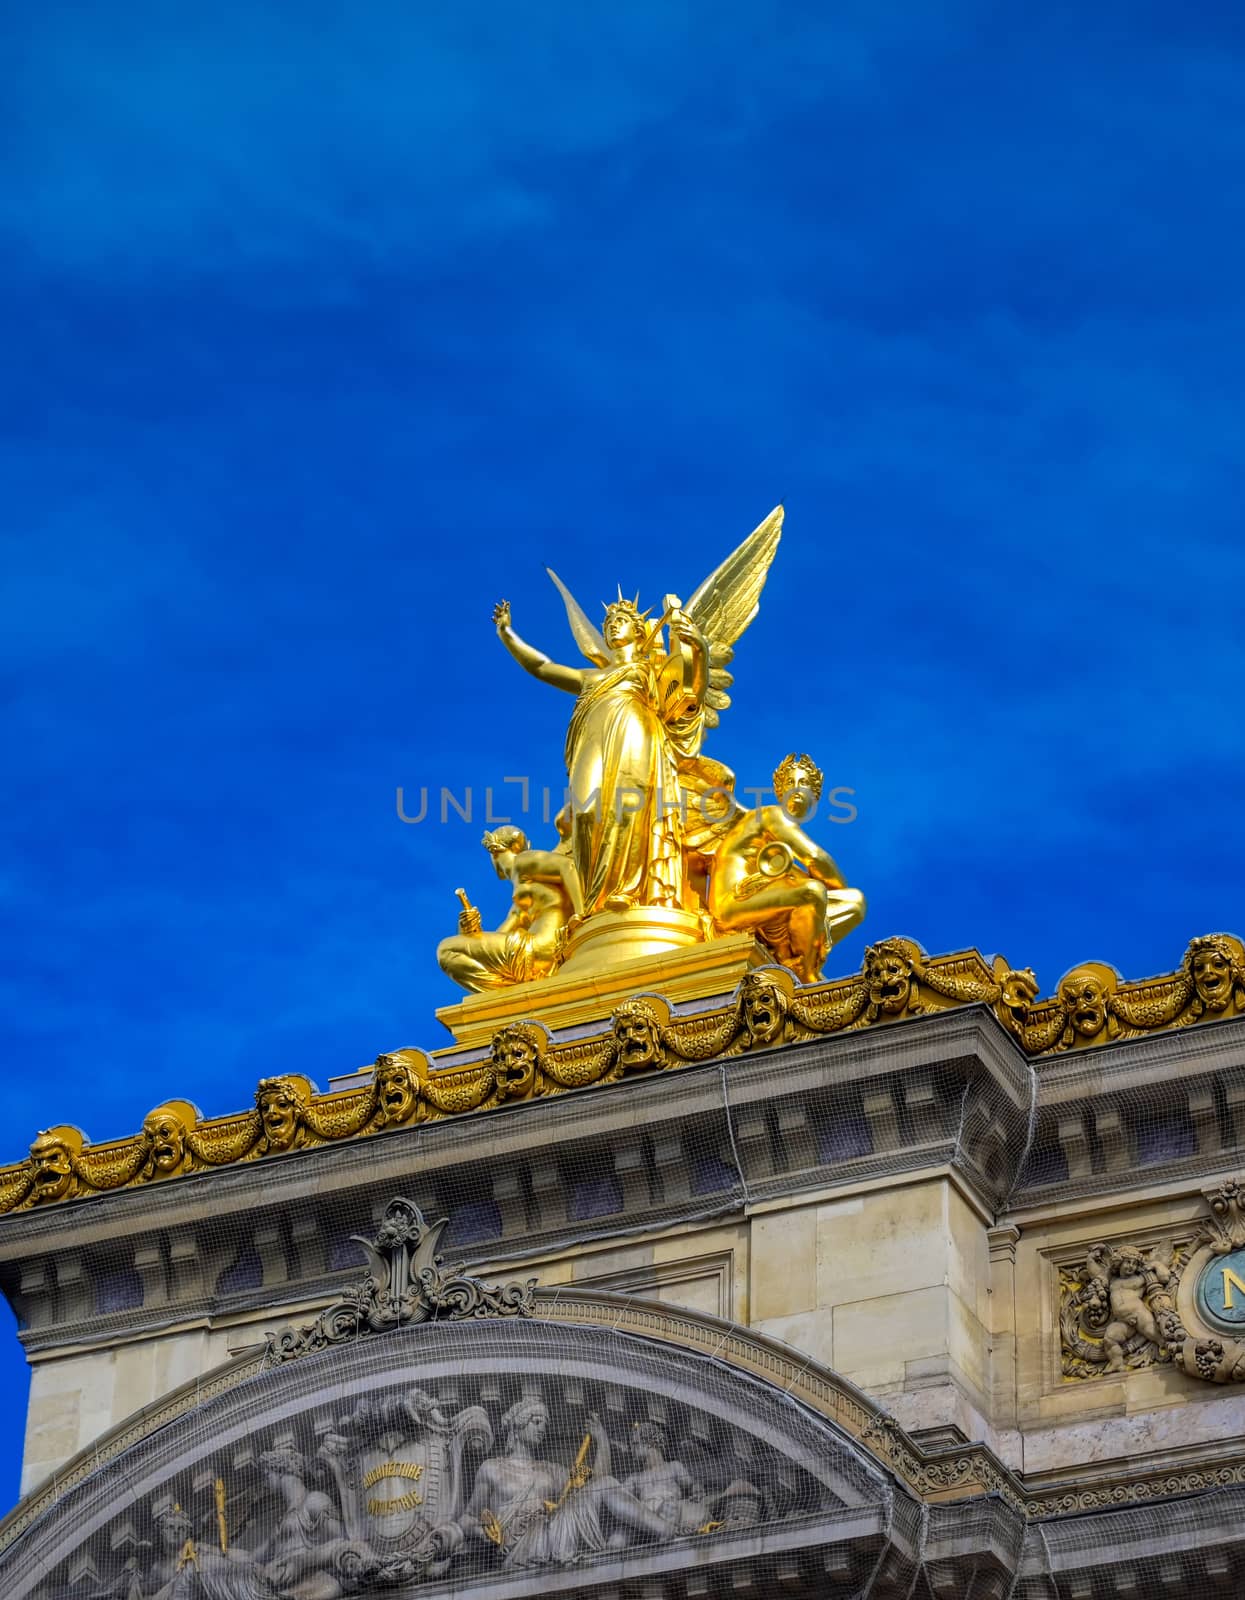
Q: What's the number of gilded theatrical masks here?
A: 11